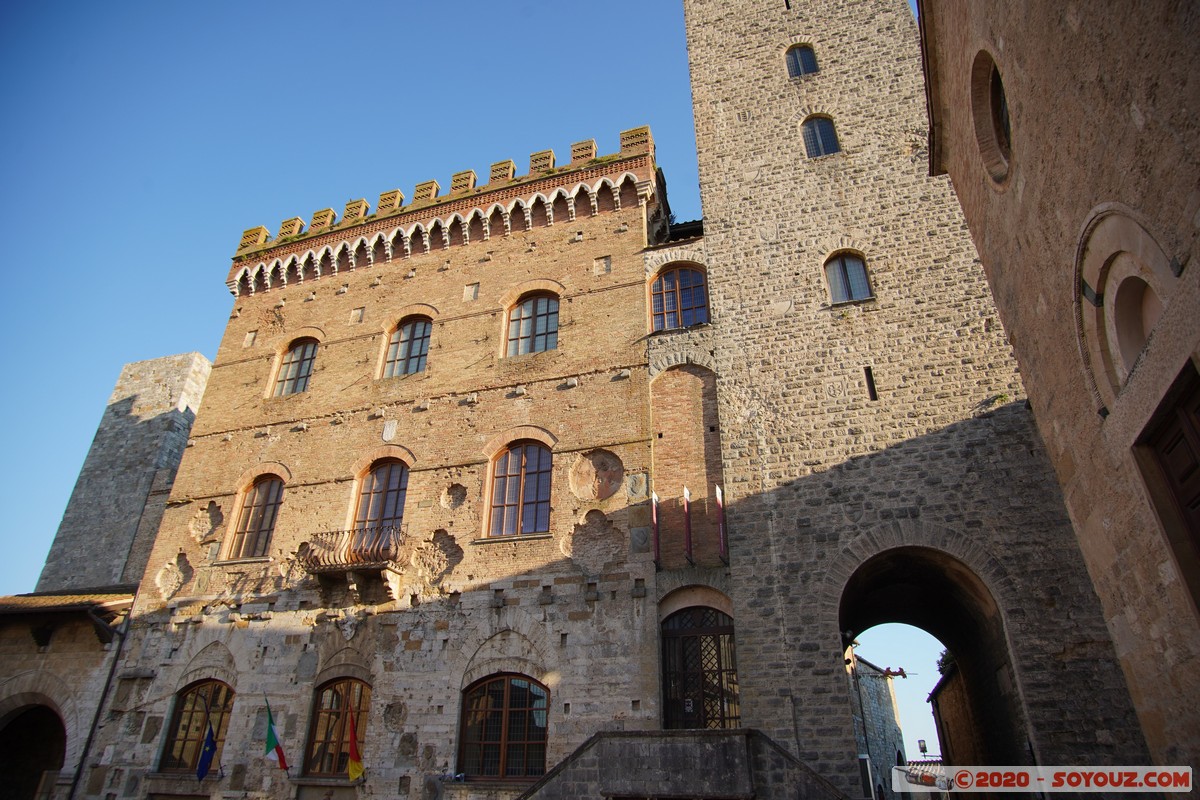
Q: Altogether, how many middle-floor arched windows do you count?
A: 3